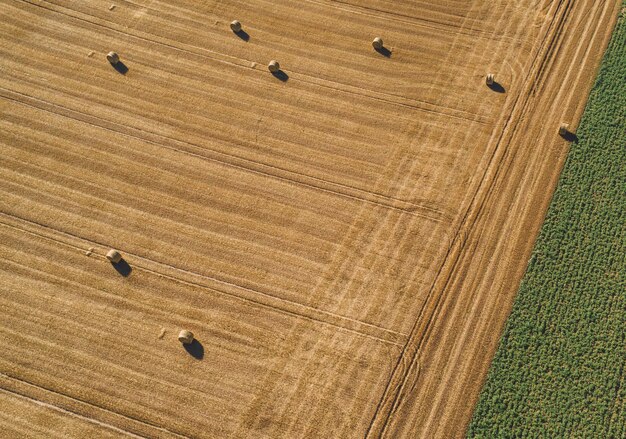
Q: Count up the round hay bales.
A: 8